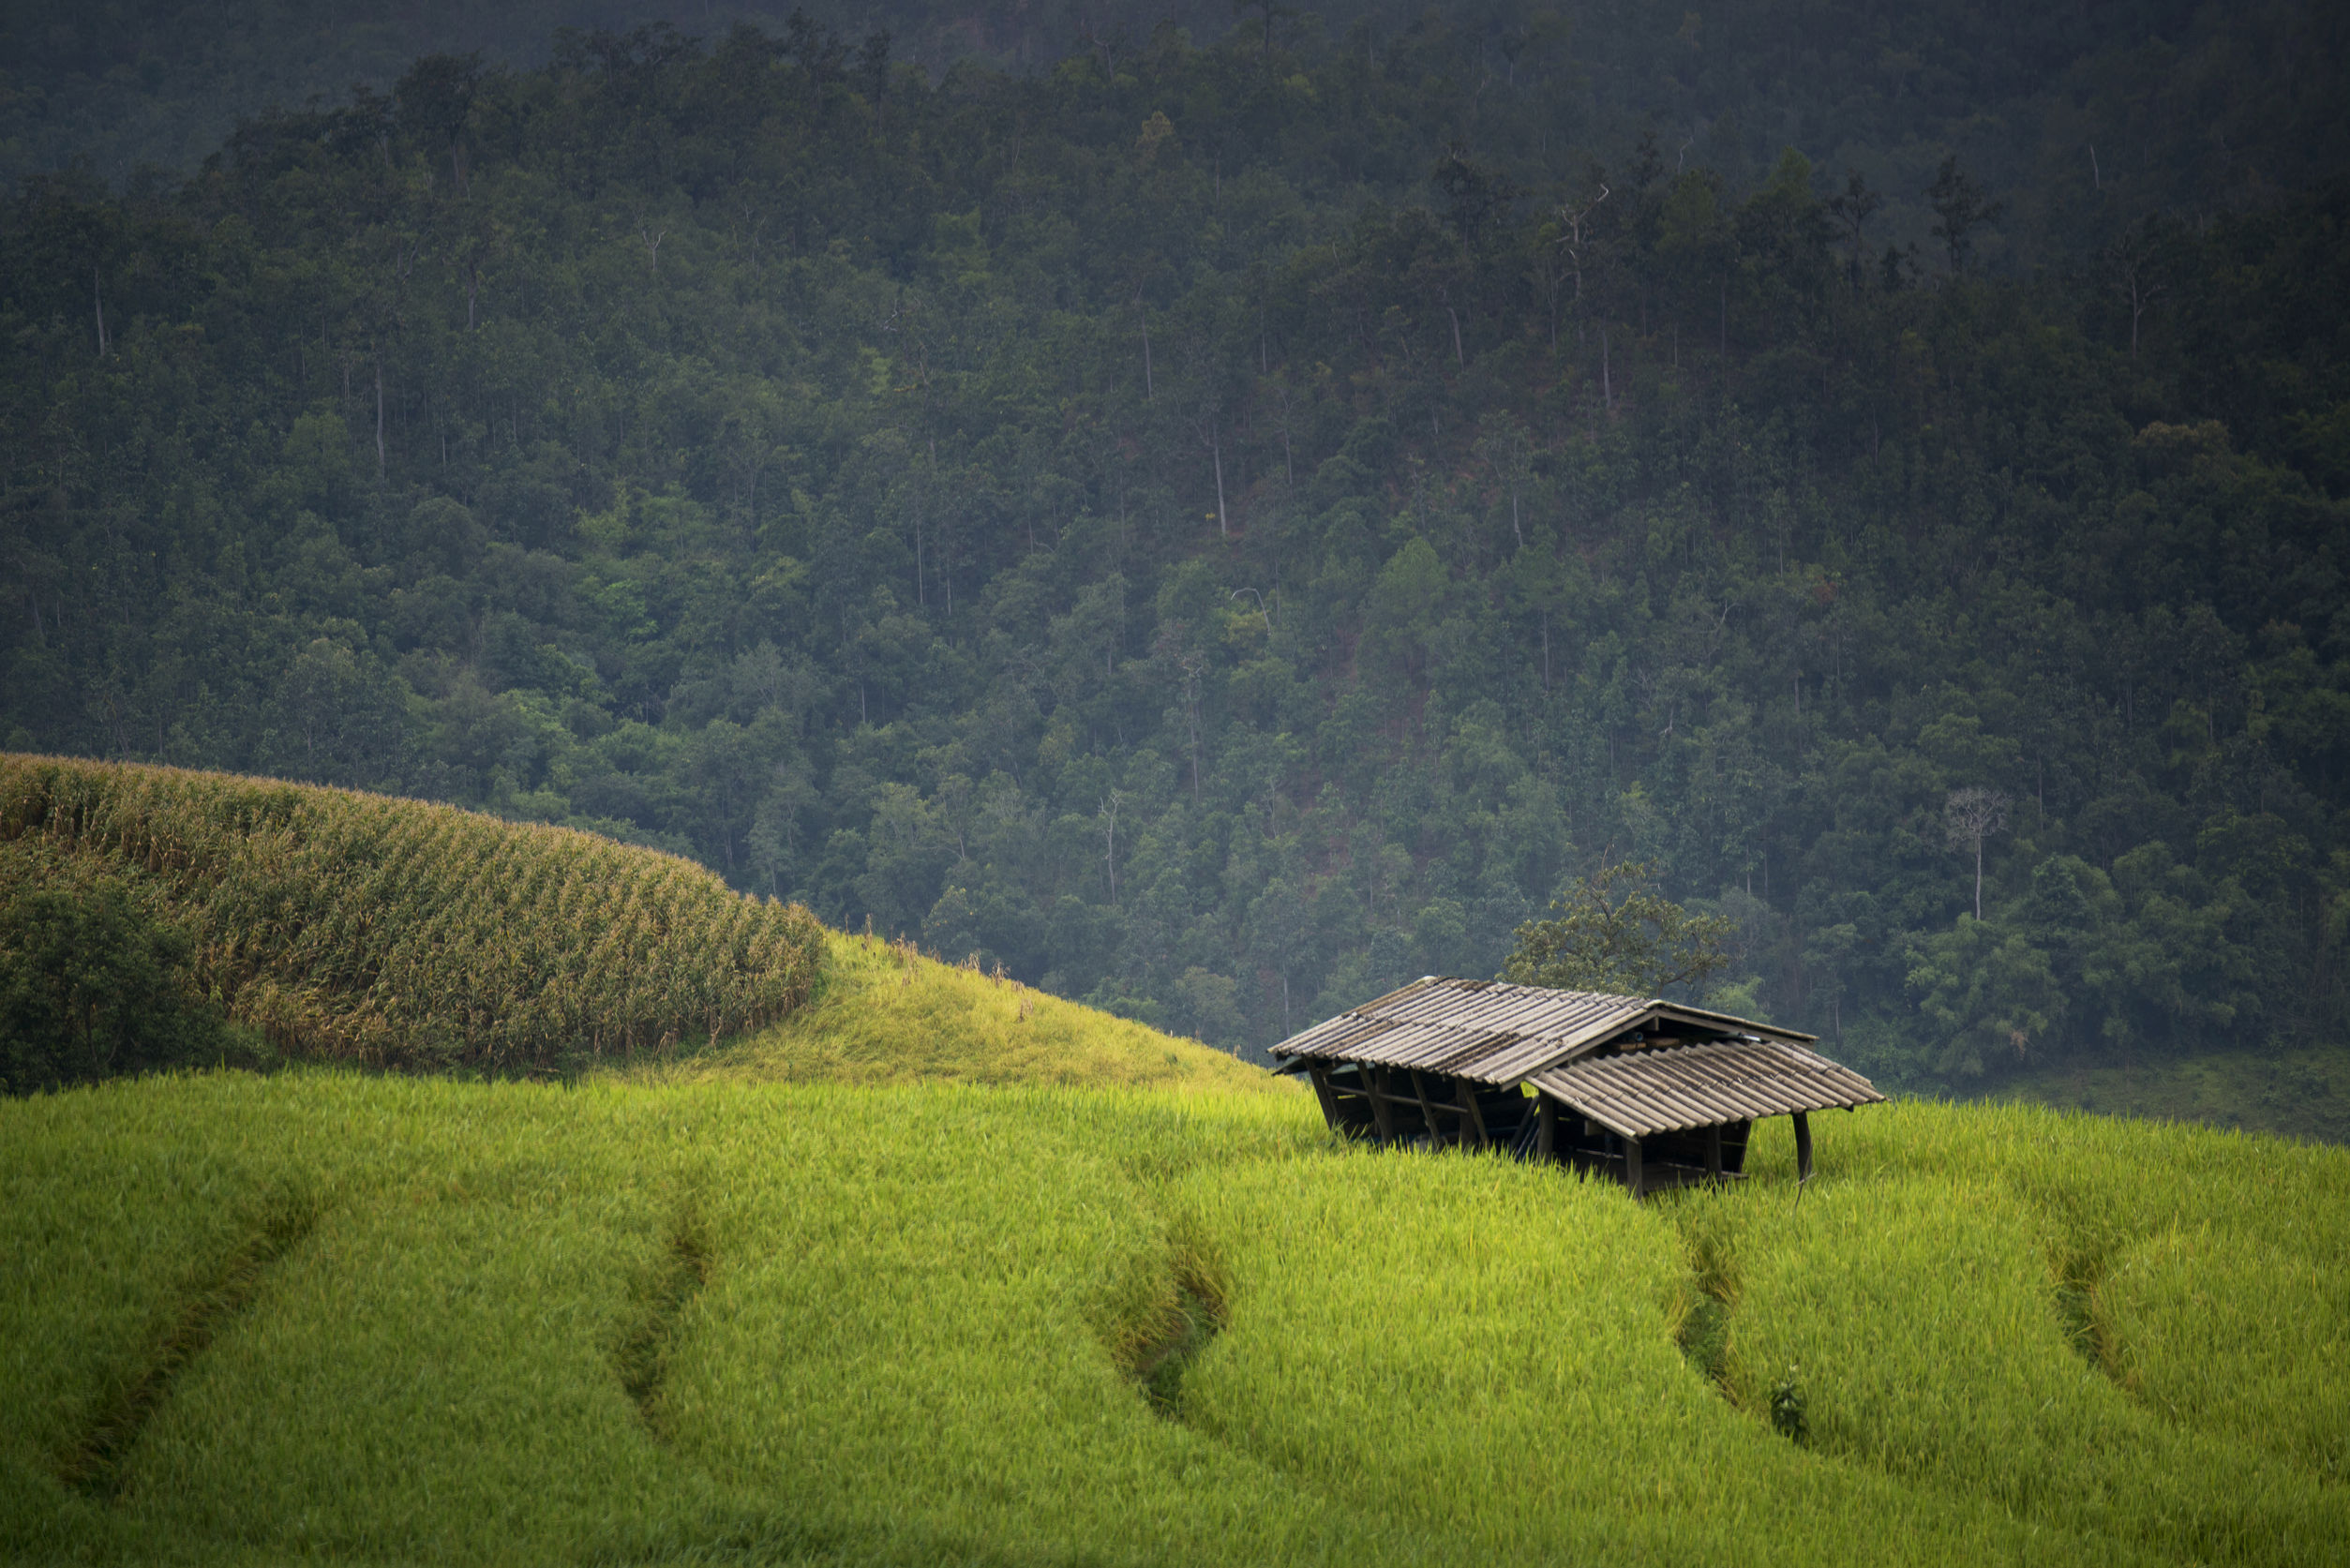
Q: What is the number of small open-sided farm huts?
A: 1